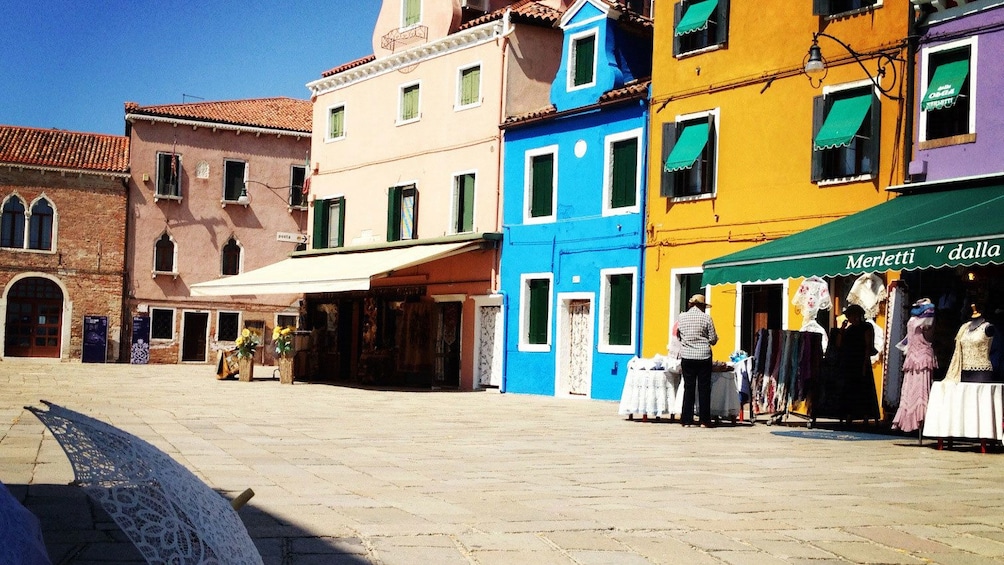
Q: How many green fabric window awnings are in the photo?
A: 4